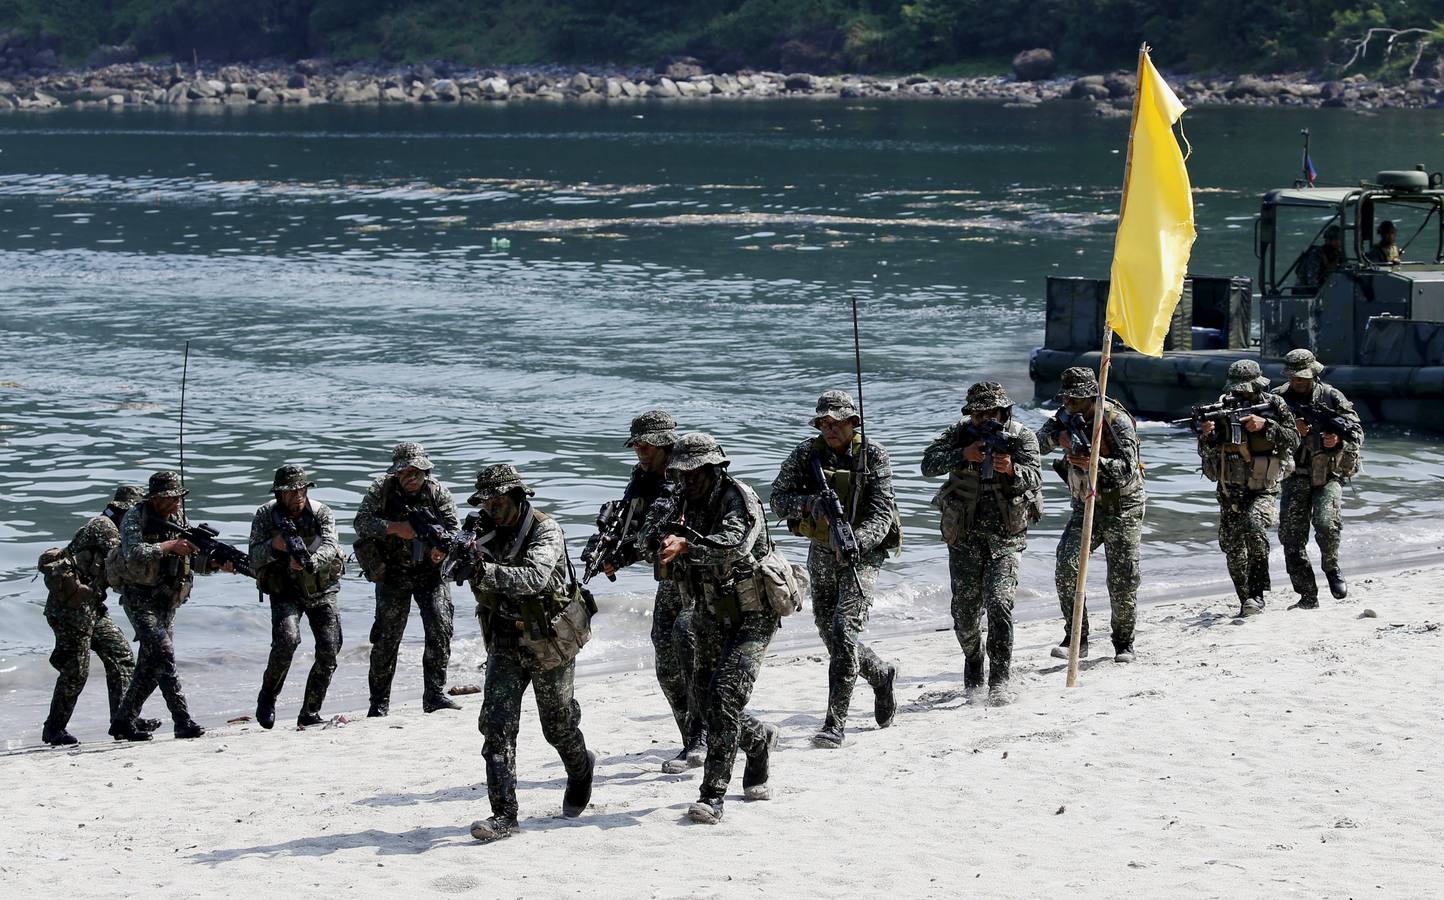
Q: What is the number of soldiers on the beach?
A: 12